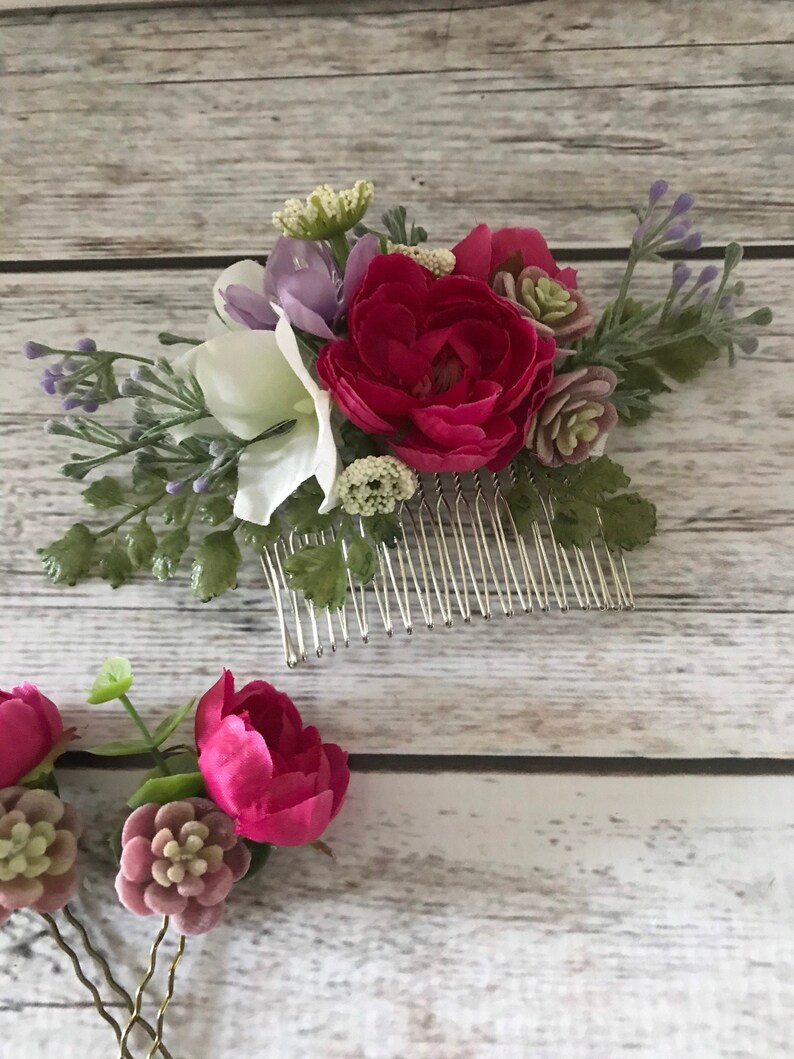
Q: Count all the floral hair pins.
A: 2